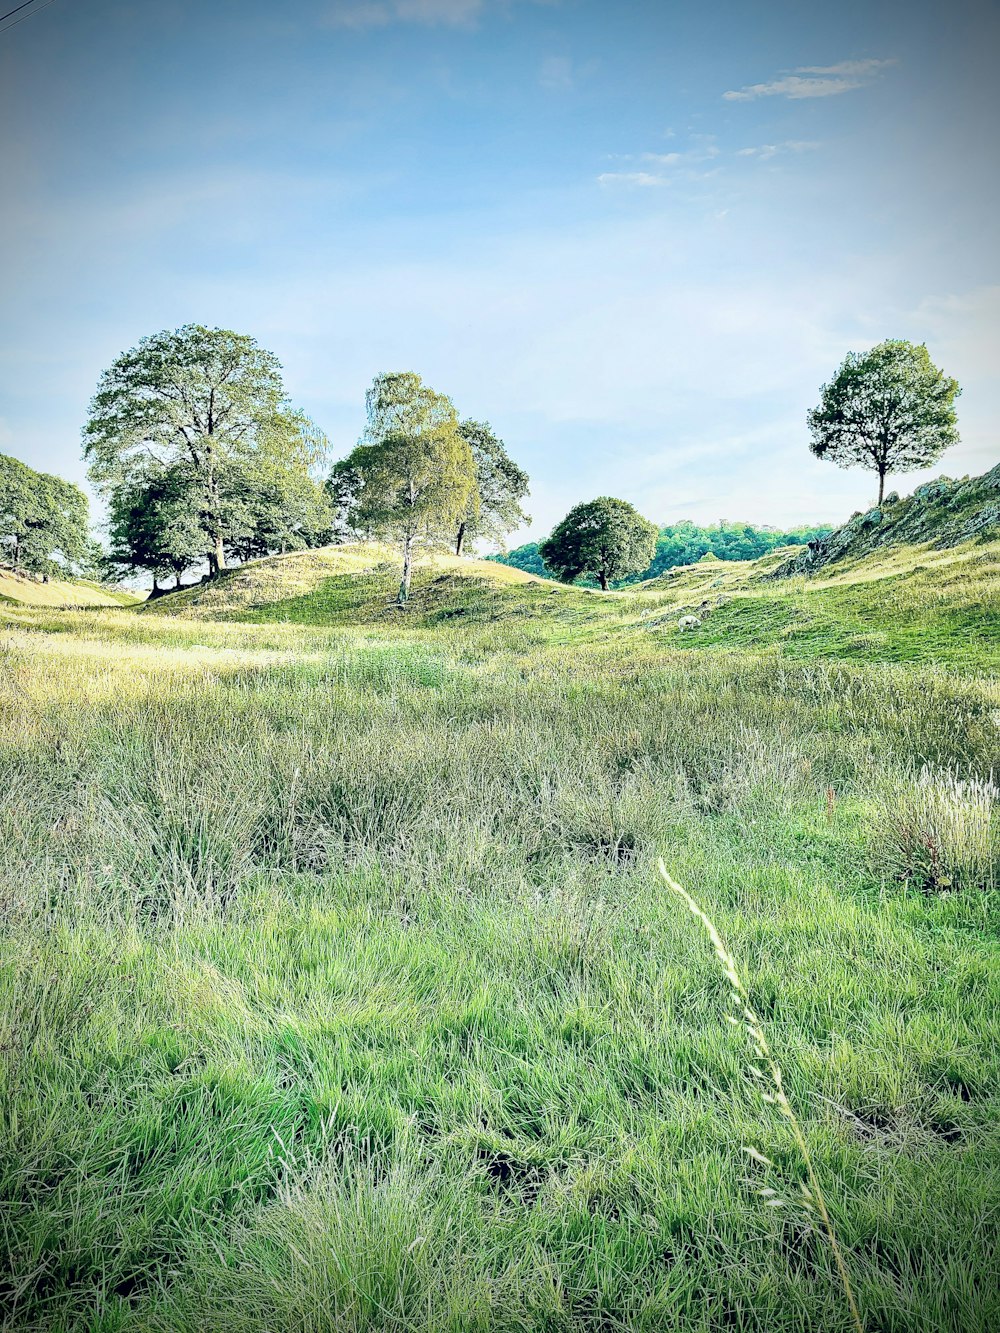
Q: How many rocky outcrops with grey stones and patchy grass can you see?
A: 1